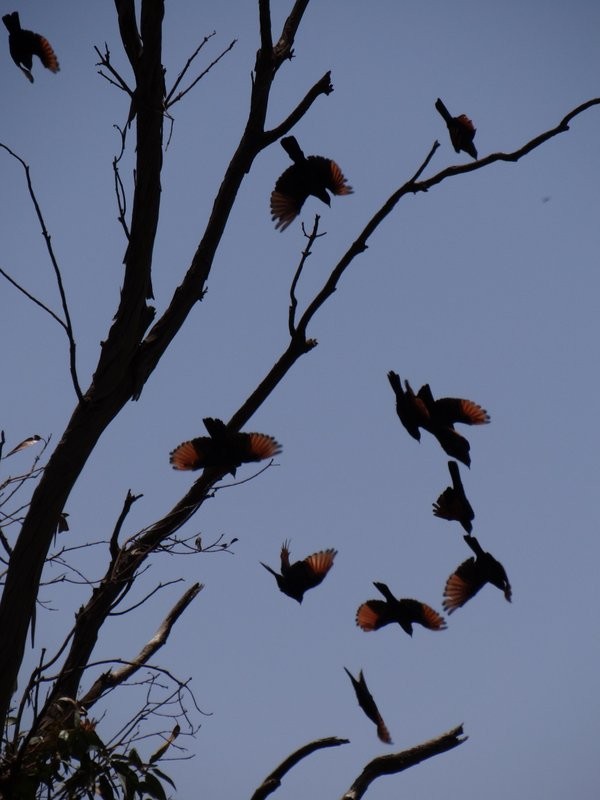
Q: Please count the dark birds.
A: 11